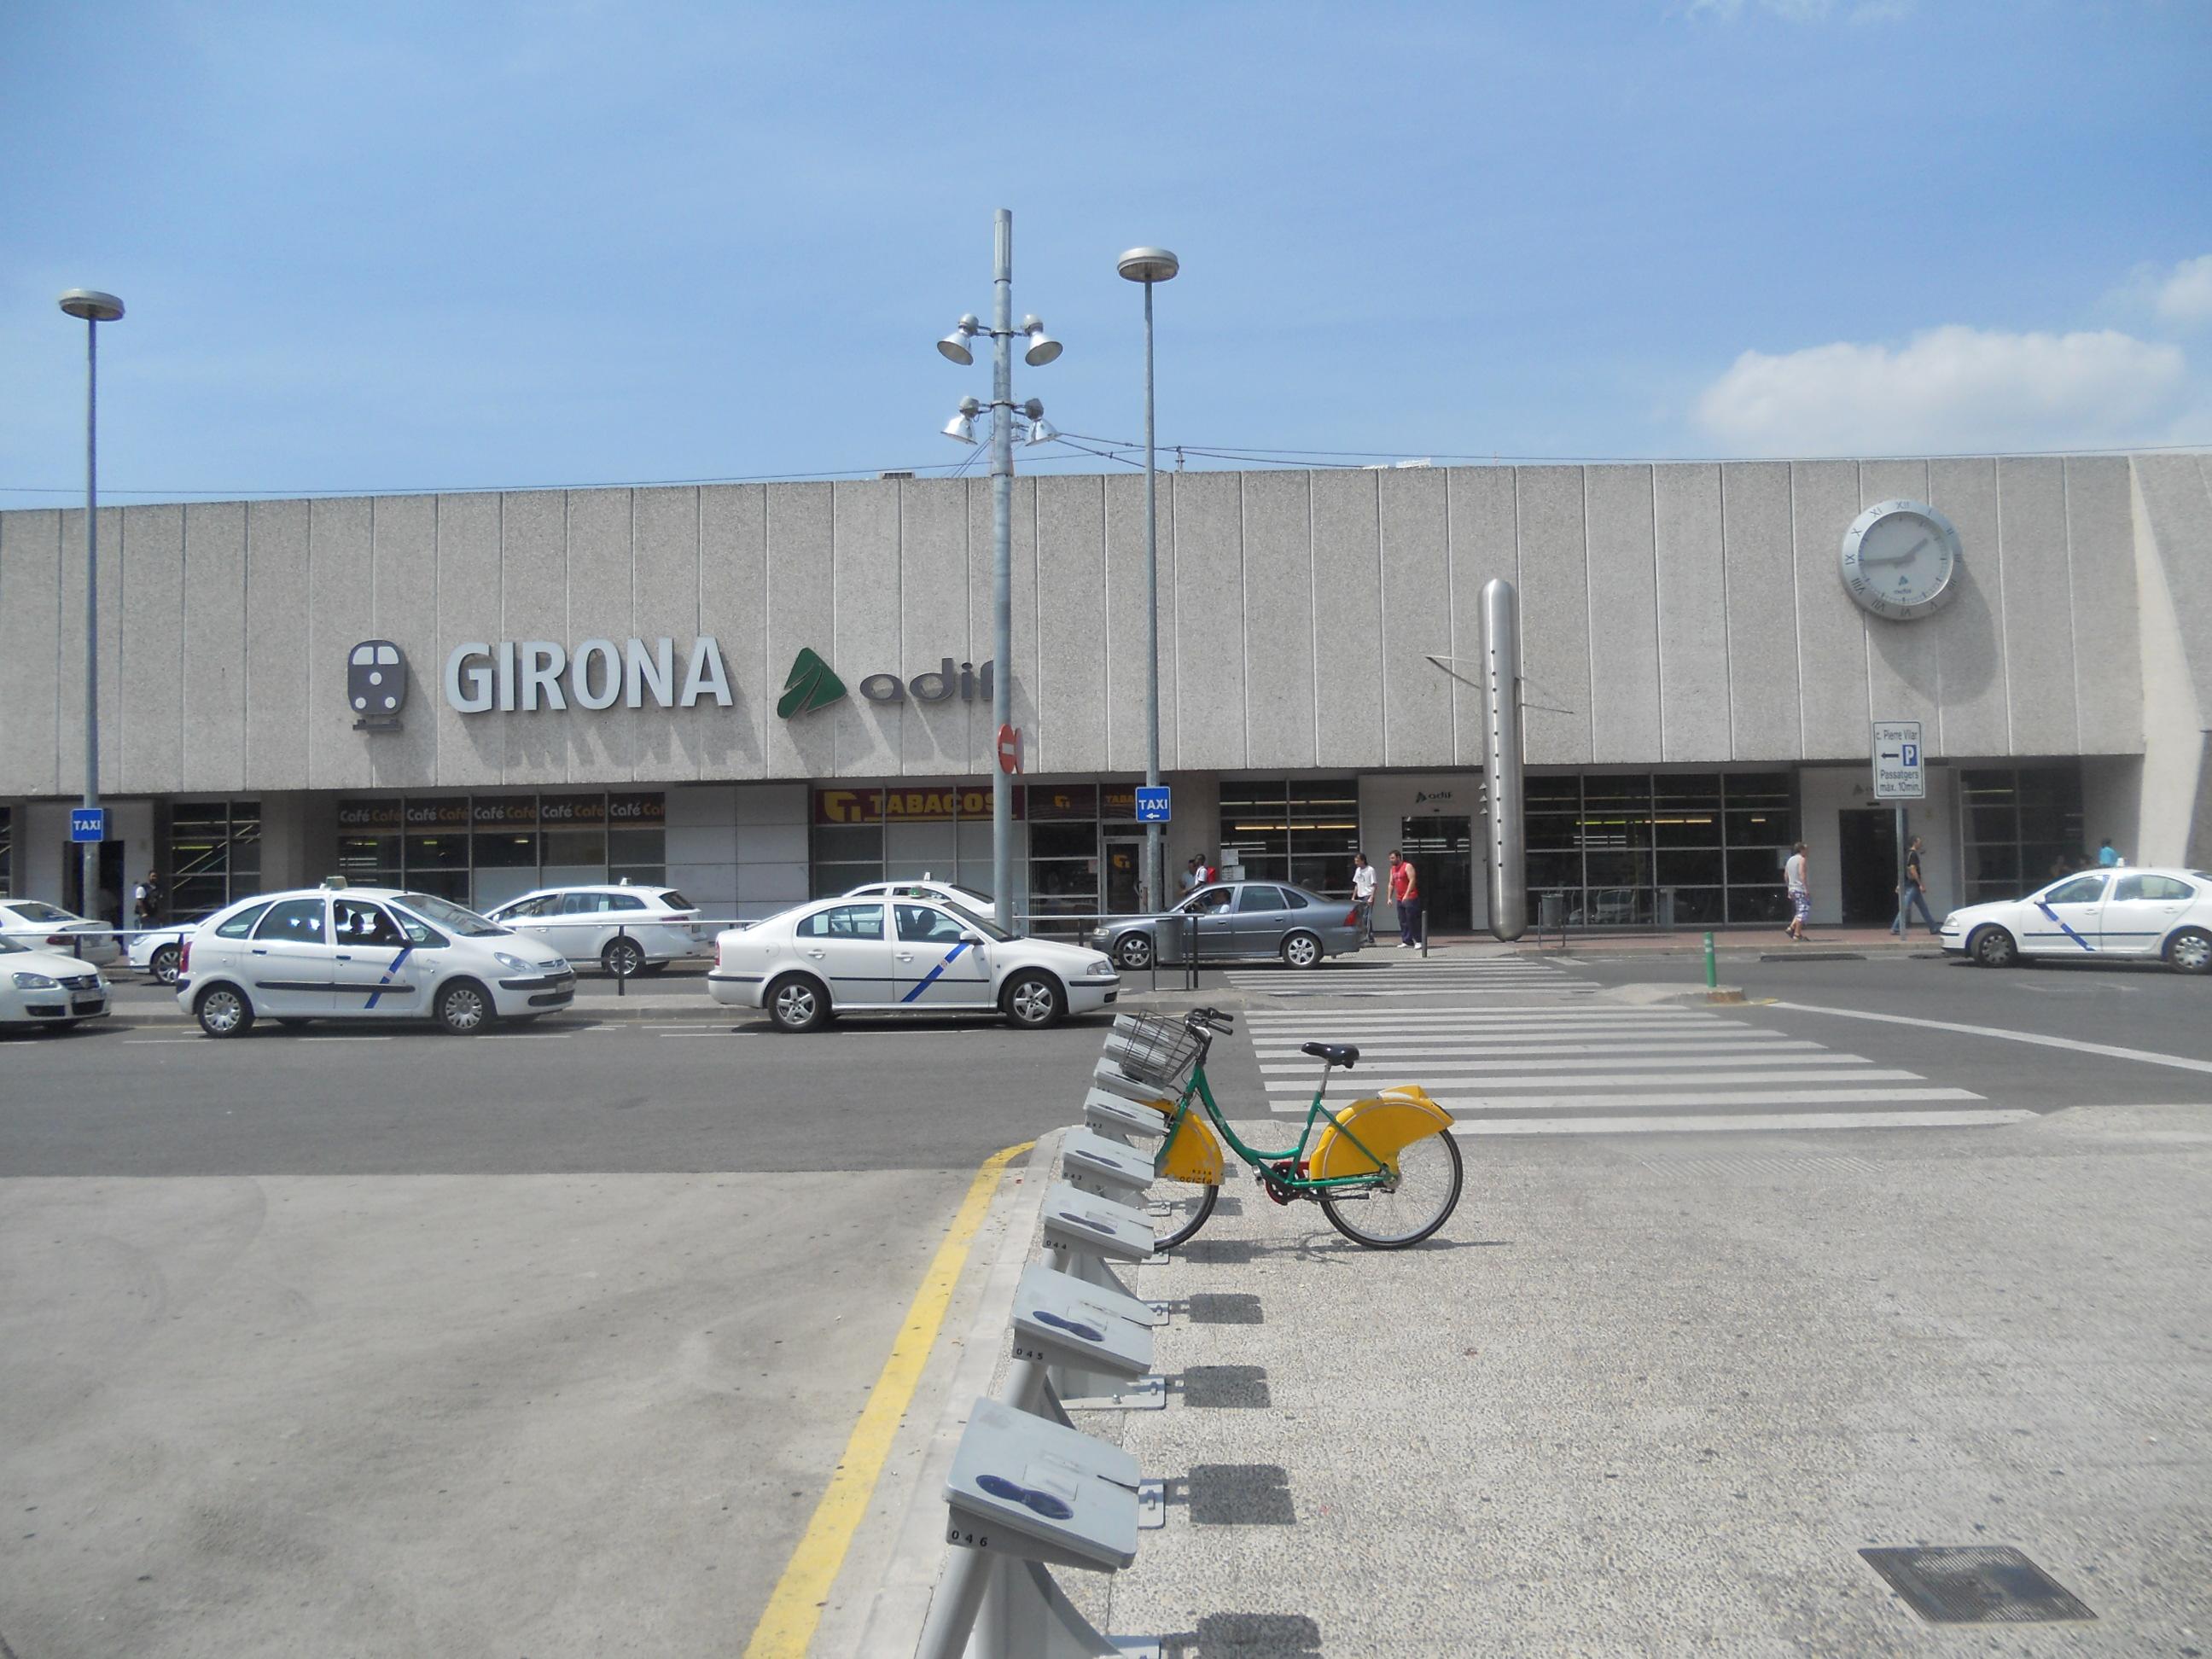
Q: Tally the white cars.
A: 8